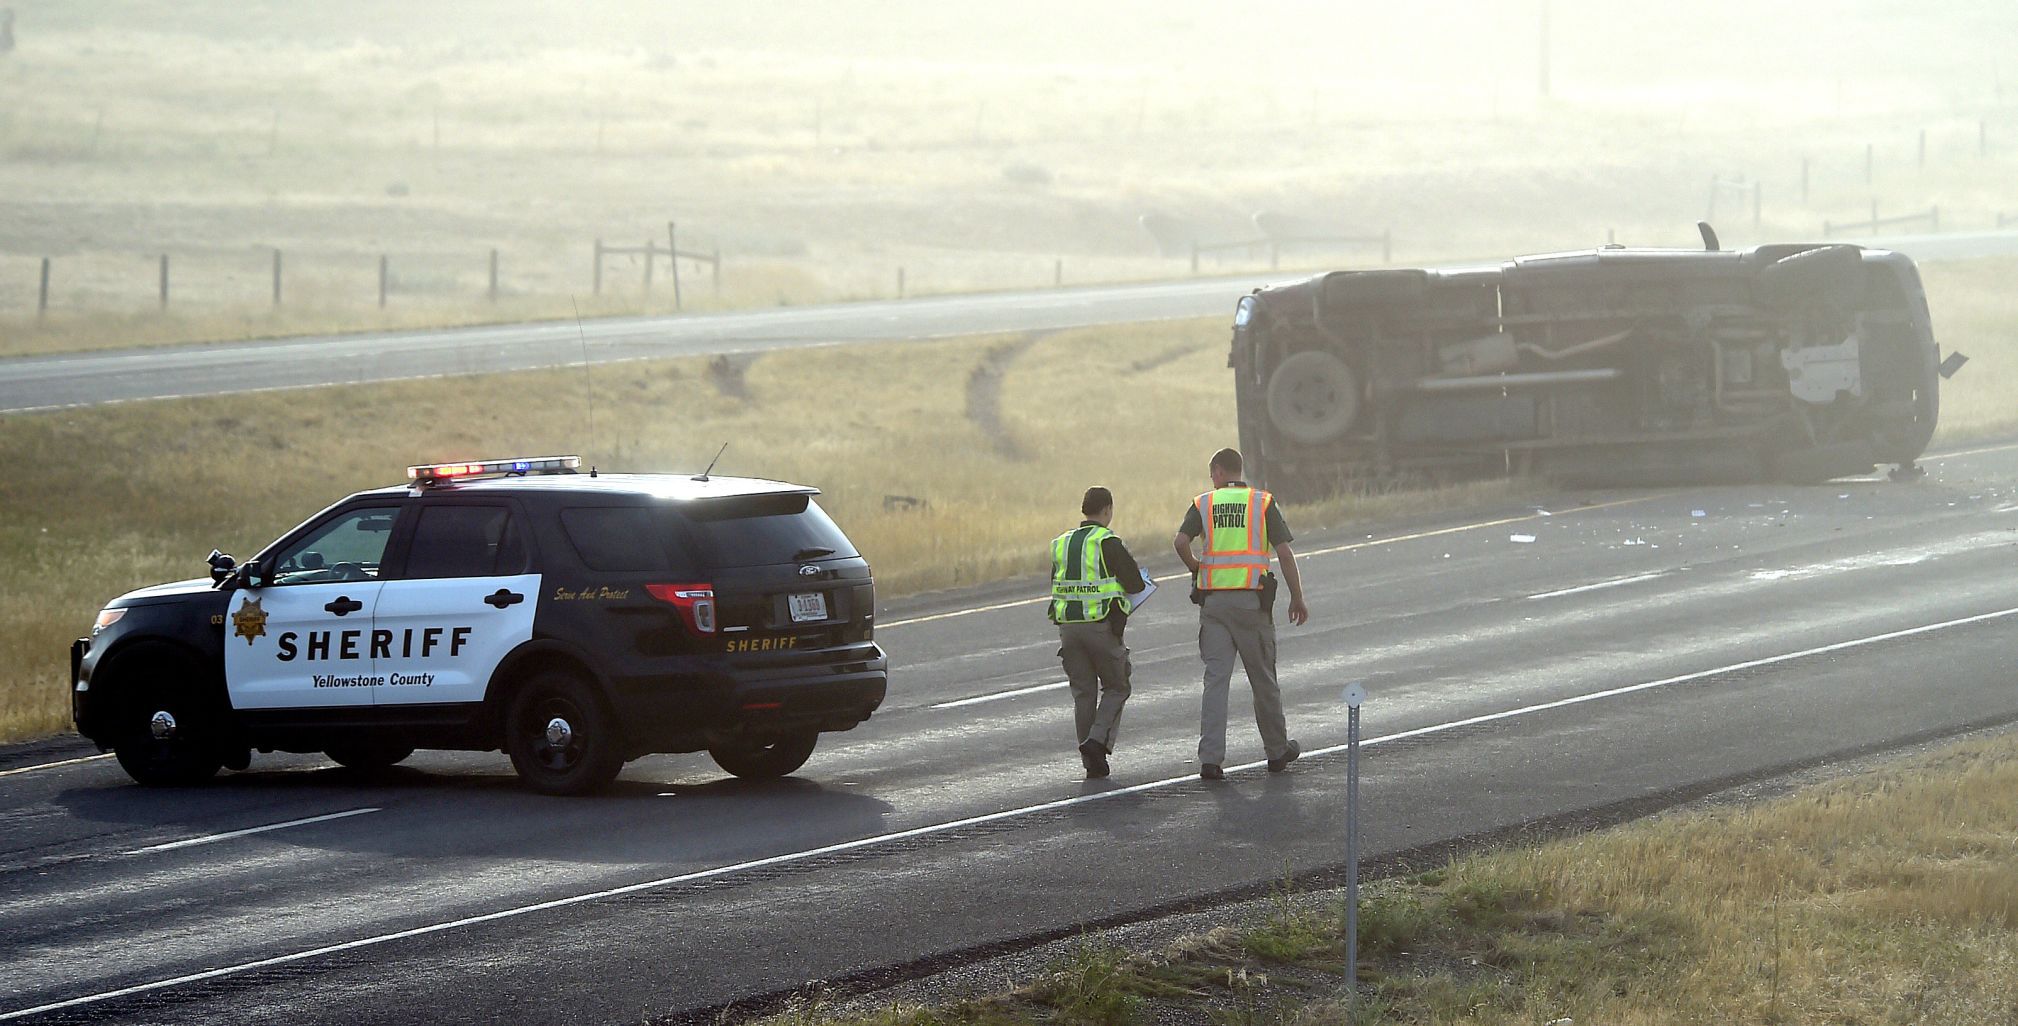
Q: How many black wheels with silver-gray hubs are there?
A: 2